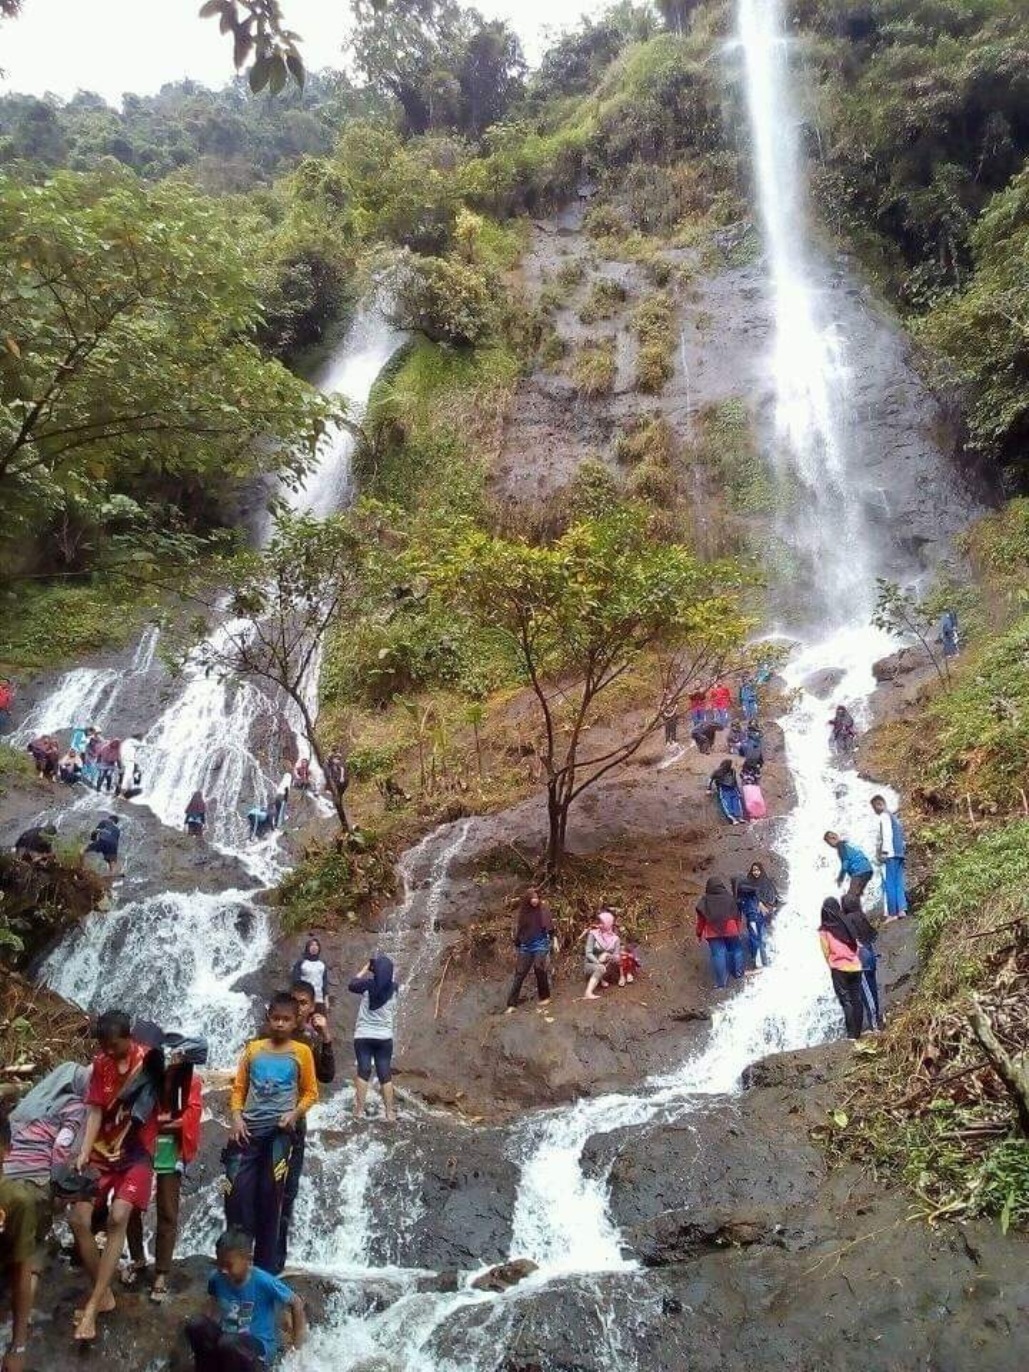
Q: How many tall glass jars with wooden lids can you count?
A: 0